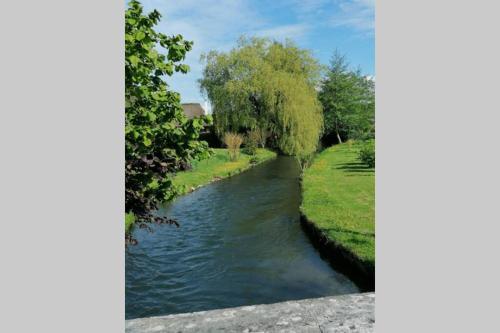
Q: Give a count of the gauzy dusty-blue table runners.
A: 0